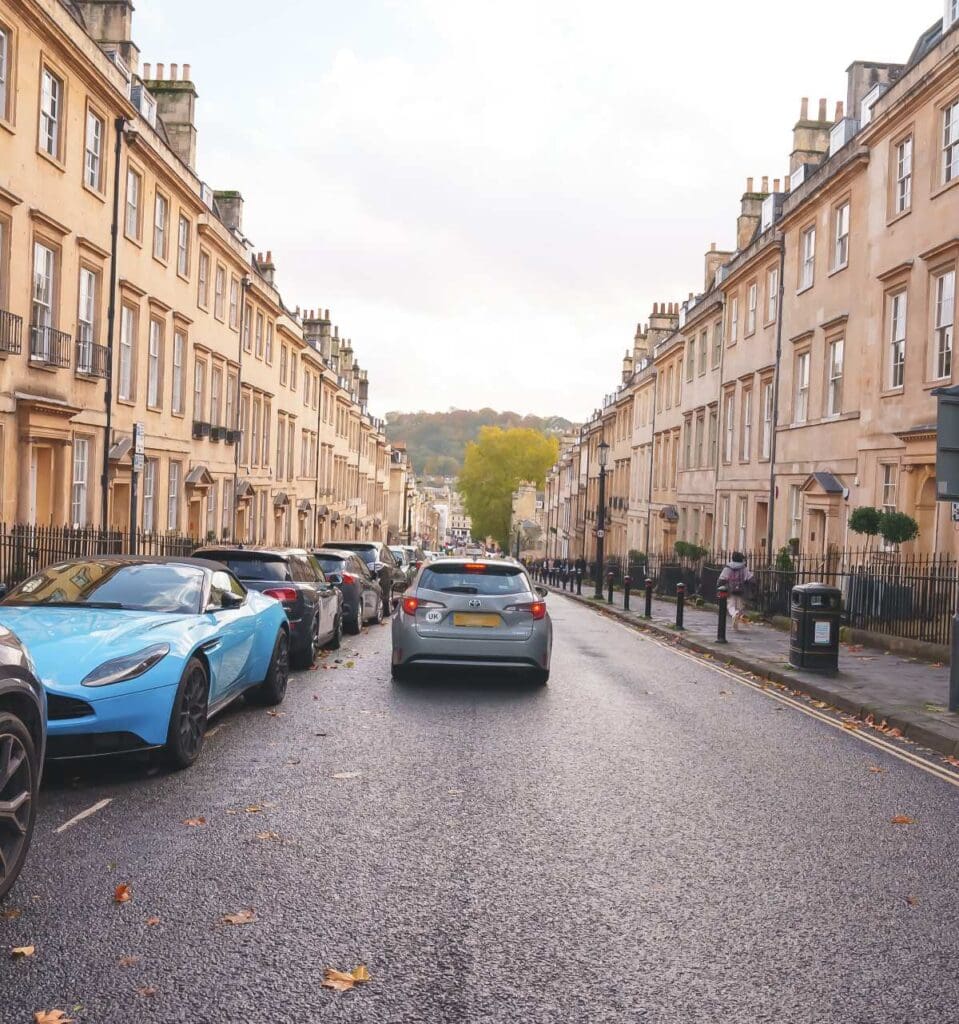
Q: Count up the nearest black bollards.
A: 5